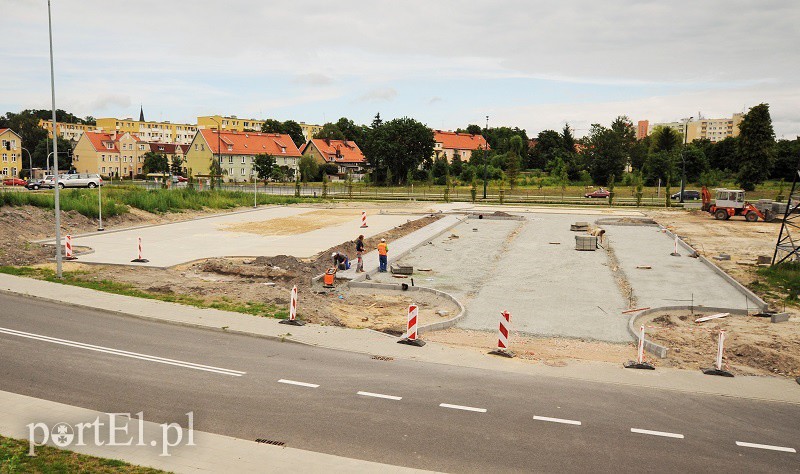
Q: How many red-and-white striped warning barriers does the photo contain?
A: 9